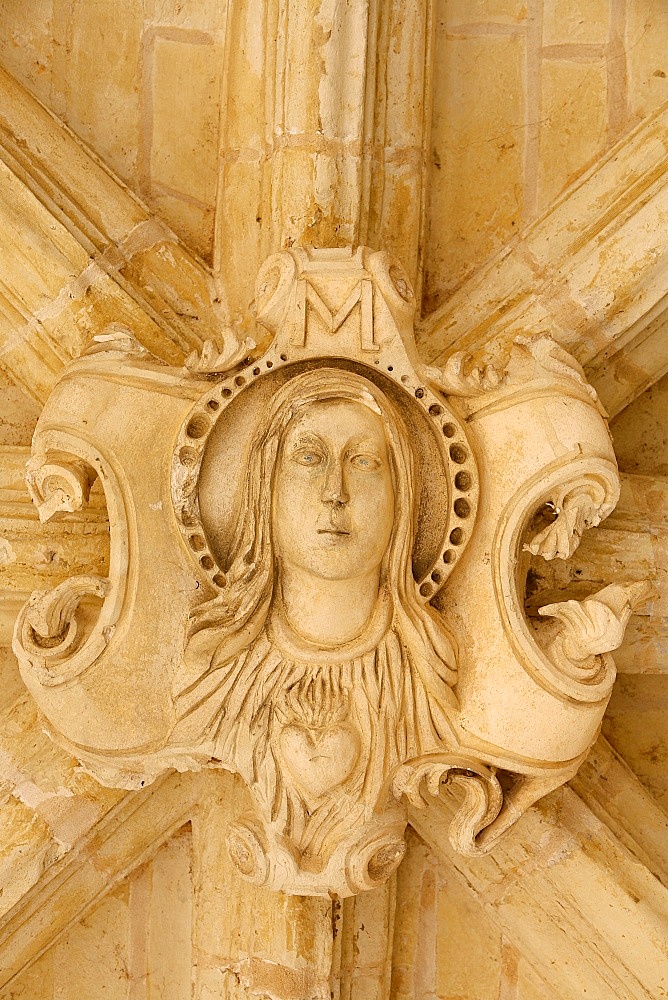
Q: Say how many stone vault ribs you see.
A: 8